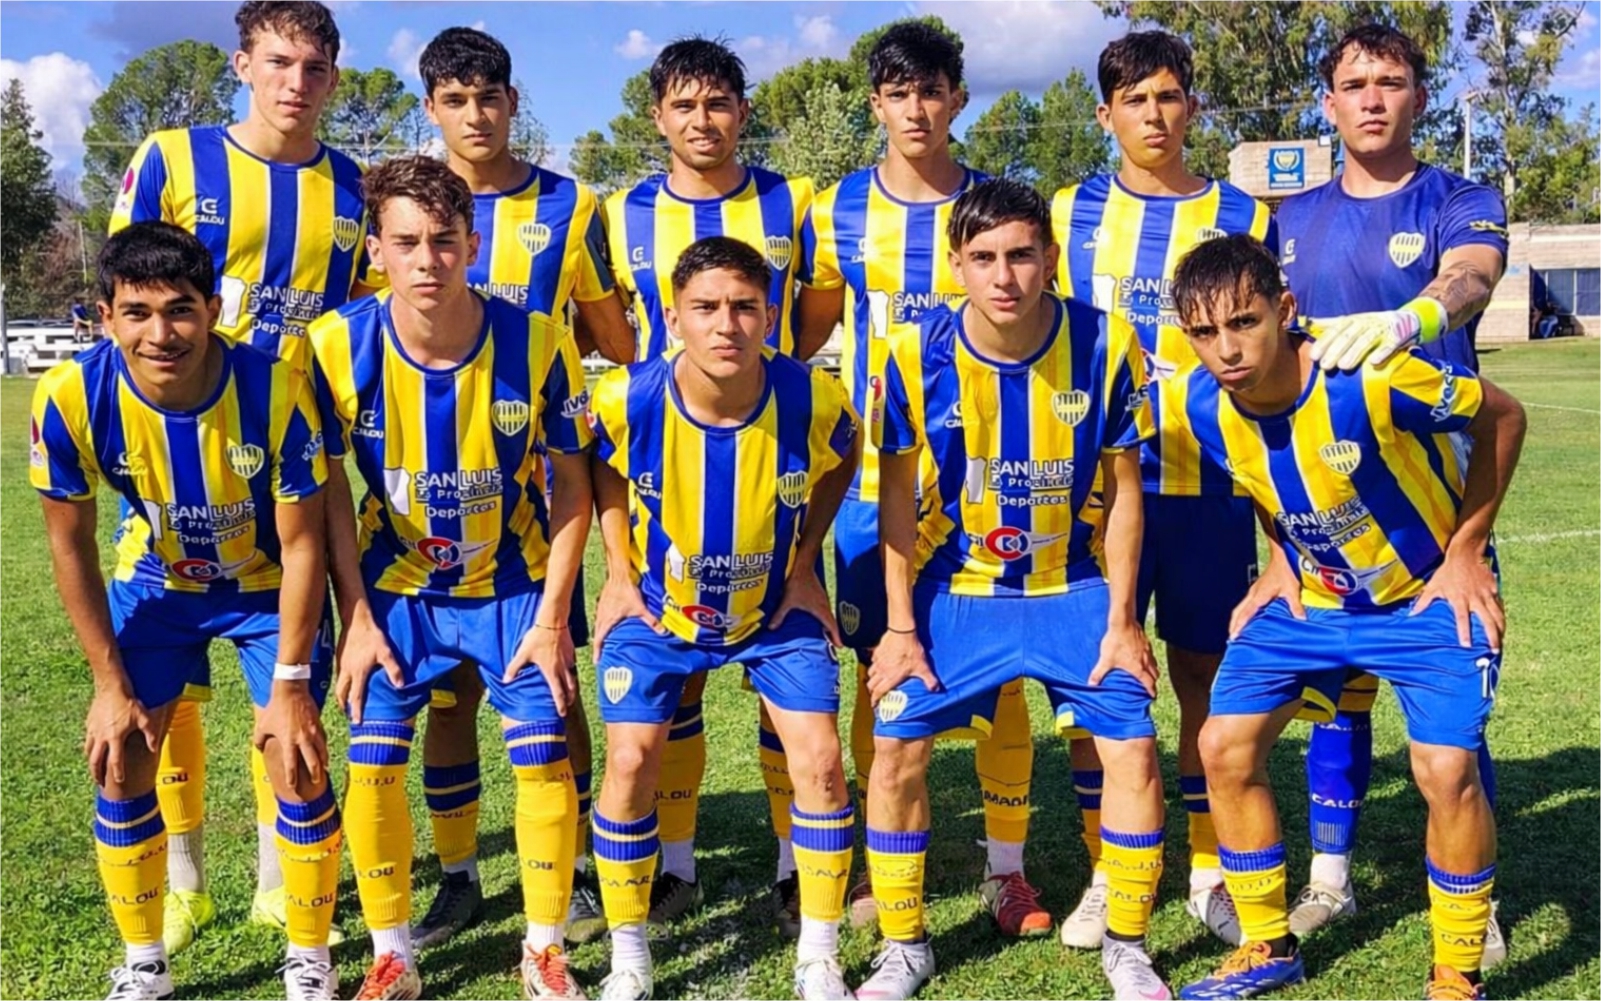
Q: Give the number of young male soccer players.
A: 11